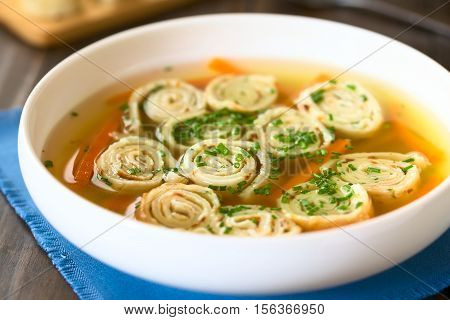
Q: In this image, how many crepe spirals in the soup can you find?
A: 11